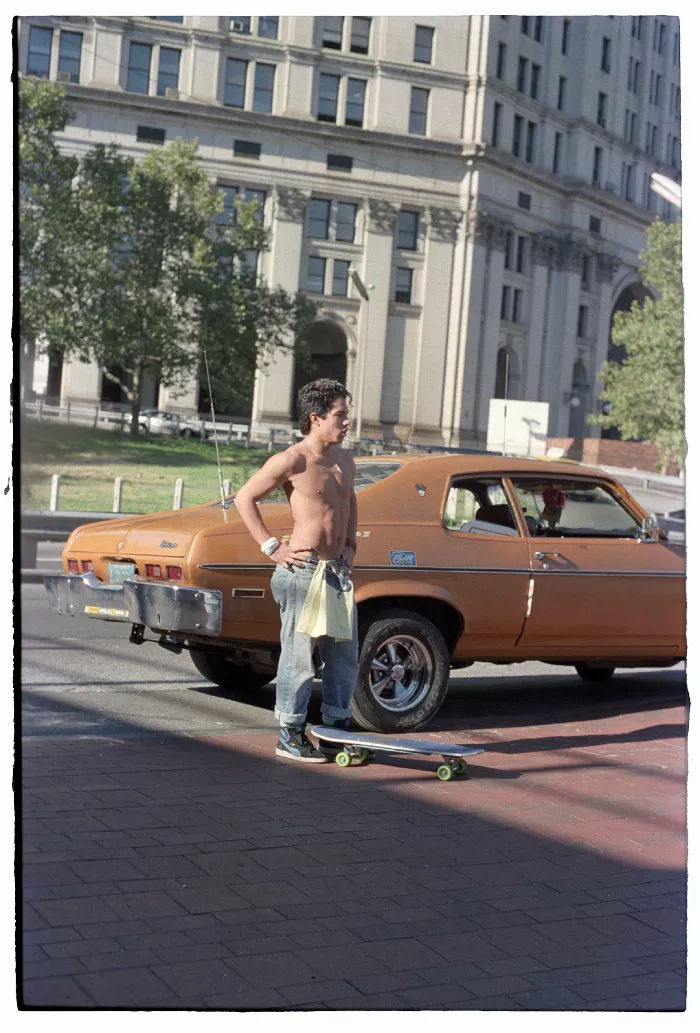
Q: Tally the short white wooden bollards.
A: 4